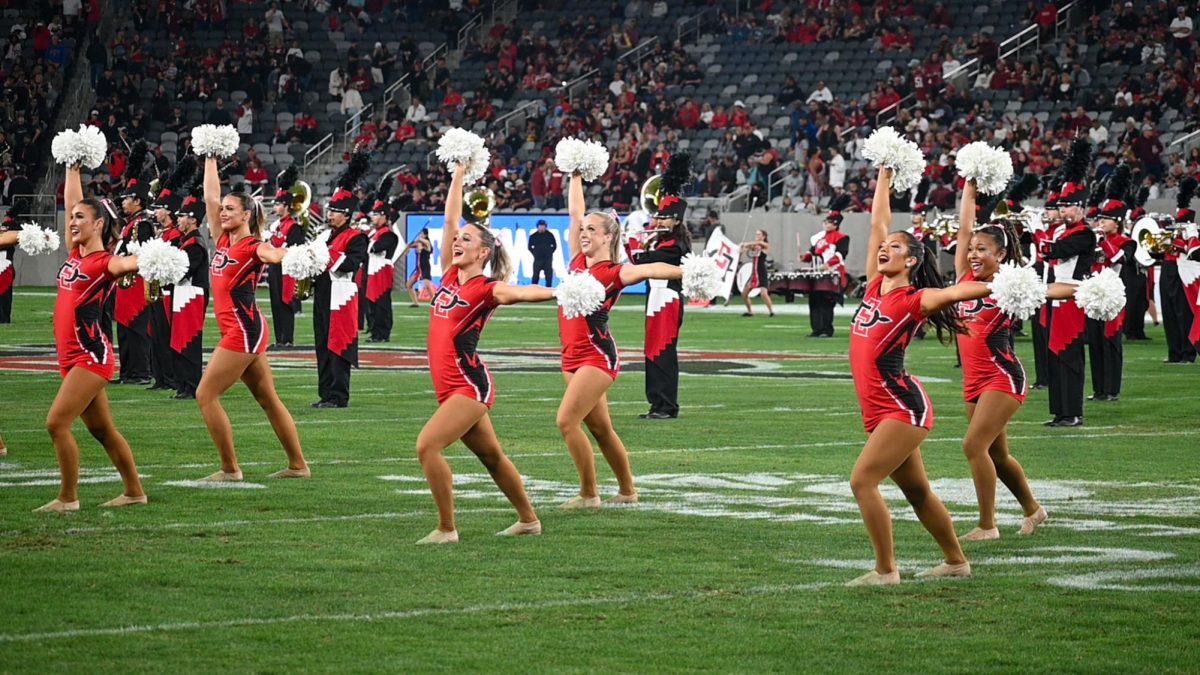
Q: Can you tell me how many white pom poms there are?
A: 13